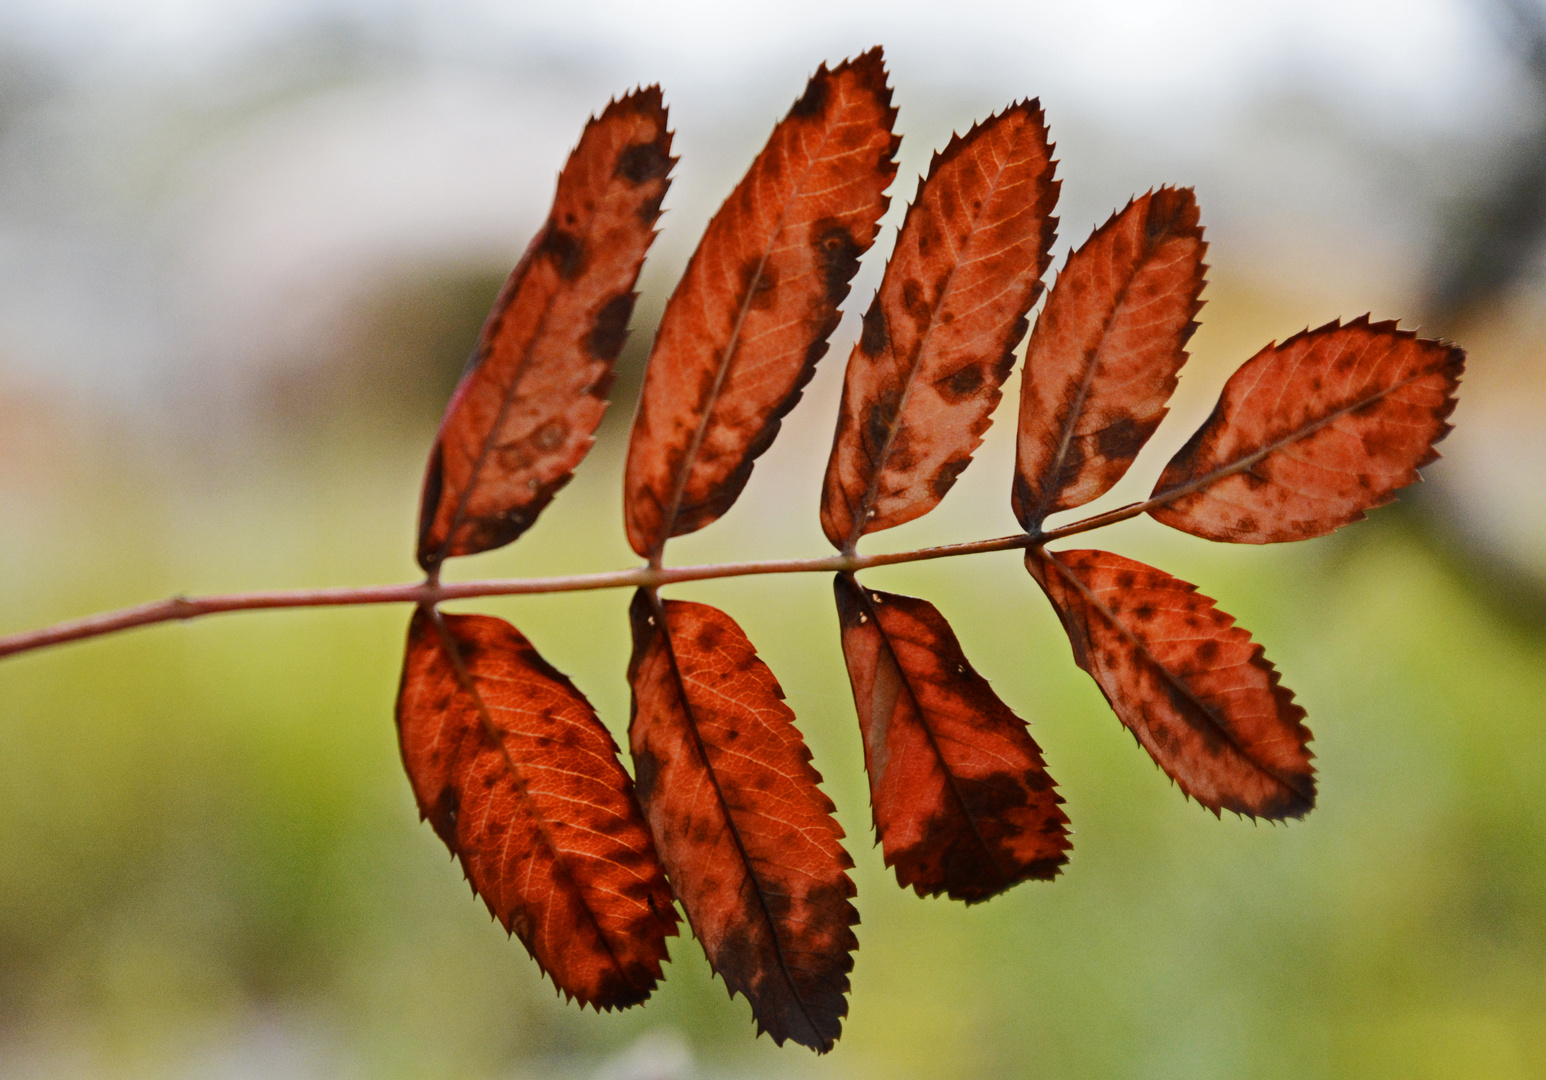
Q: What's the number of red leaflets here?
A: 9